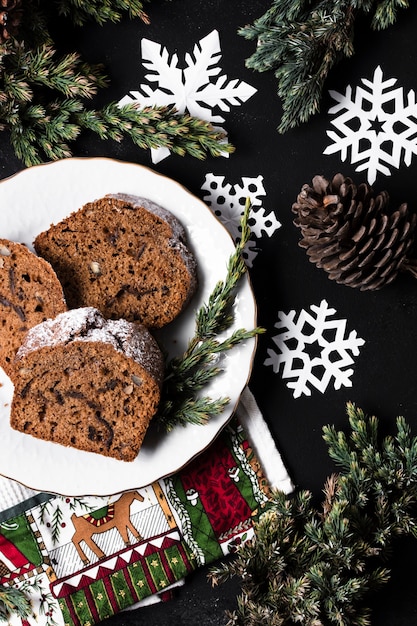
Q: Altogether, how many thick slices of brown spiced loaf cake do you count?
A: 3